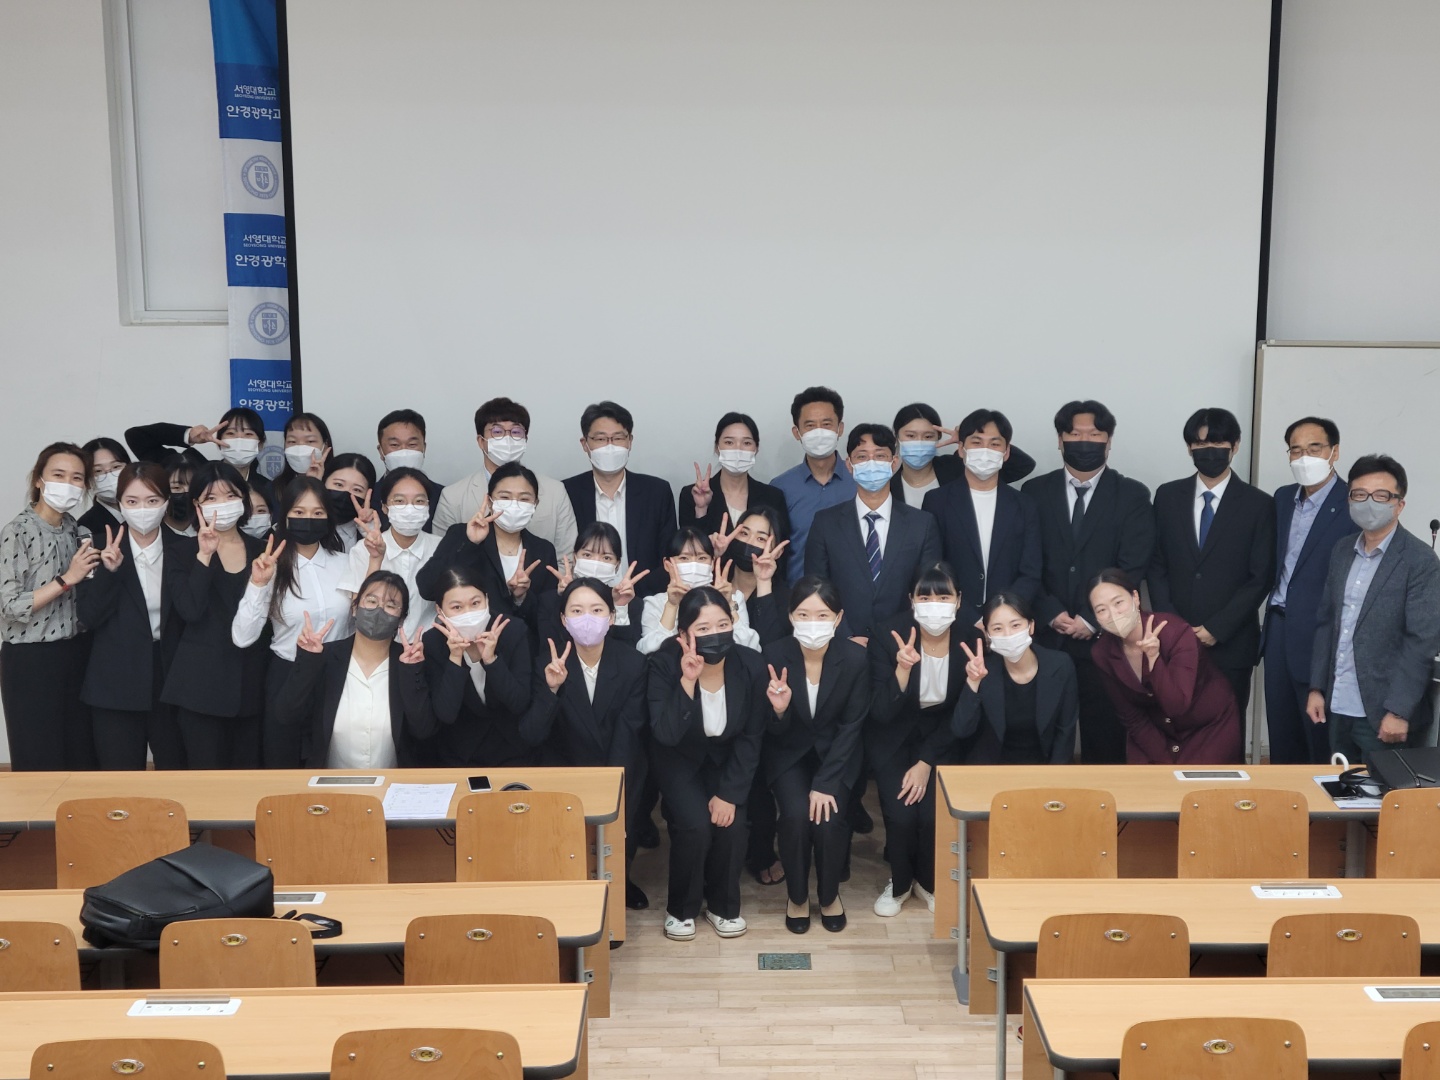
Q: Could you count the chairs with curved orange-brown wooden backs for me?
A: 15